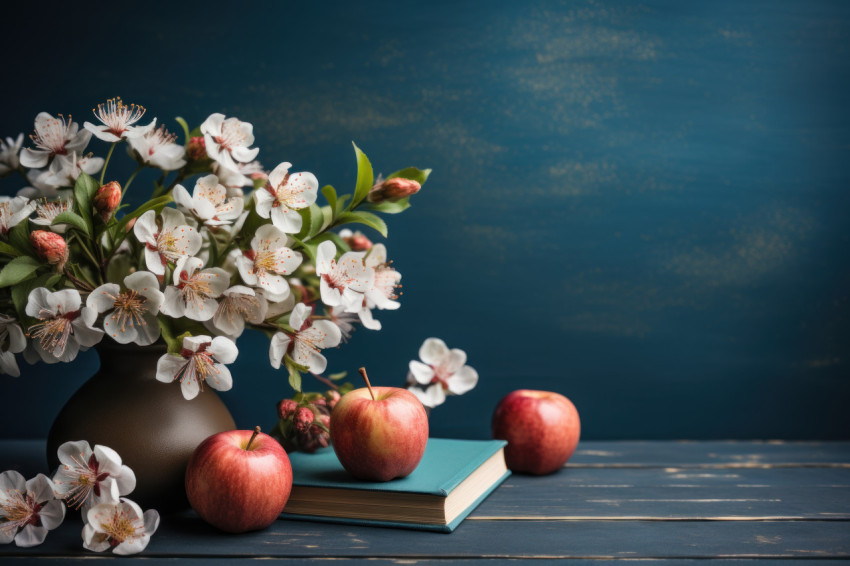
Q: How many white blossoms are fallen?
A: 3